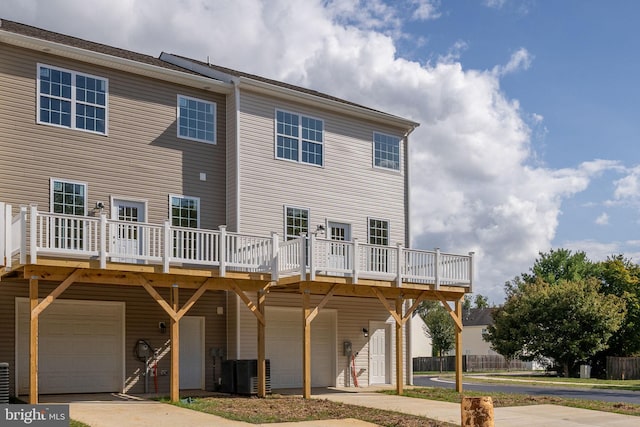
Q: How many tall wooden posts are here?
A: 6